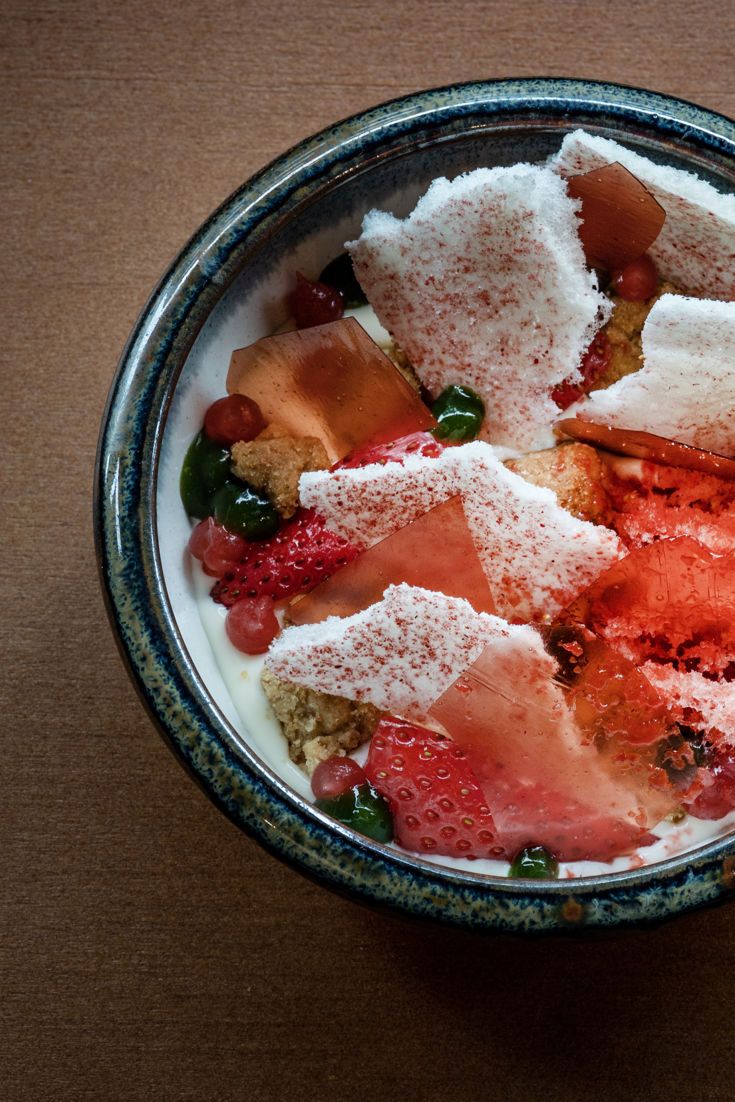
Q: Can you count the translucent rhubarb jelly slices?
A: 6